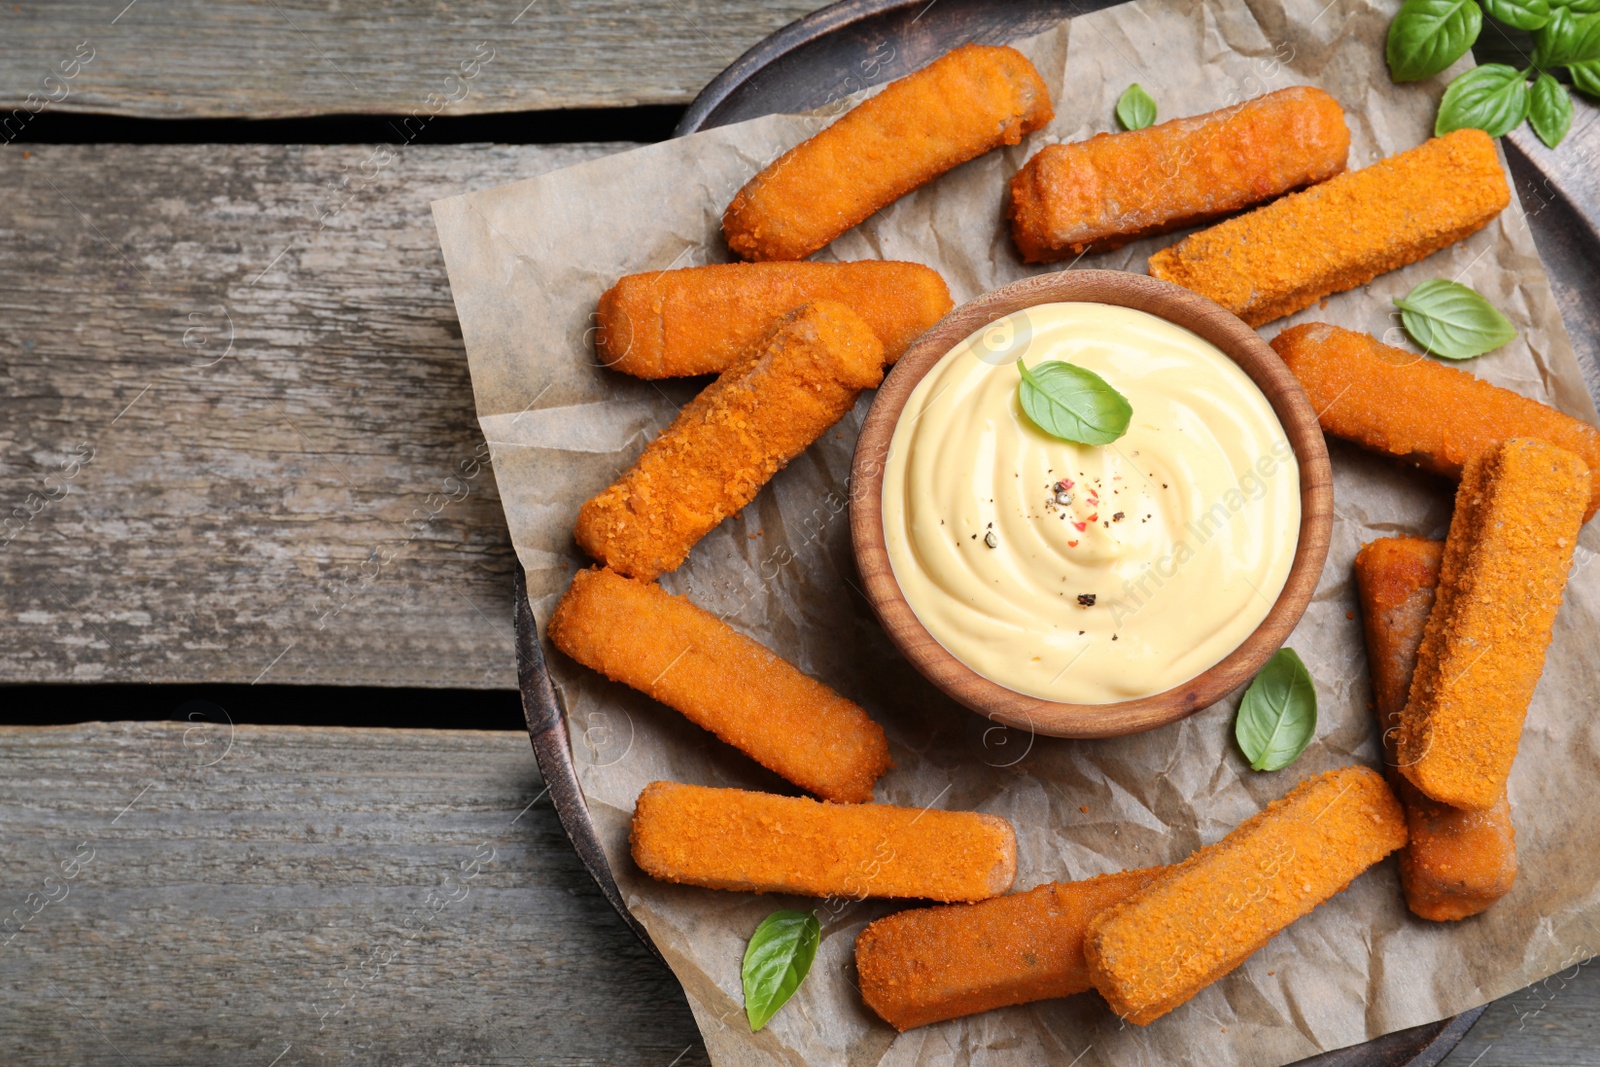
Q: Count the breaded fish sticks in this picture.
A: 12